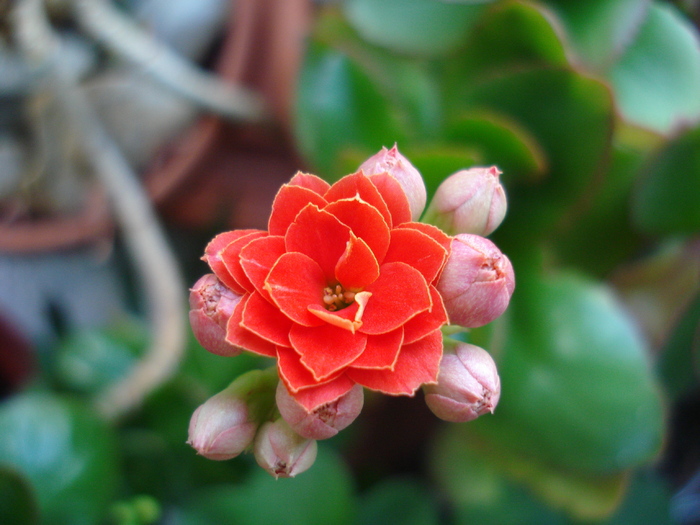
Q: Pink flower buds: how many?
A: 8